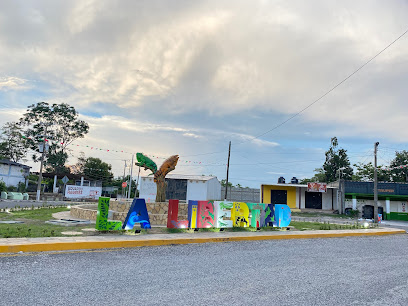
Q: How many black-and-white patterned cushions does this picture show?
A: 0